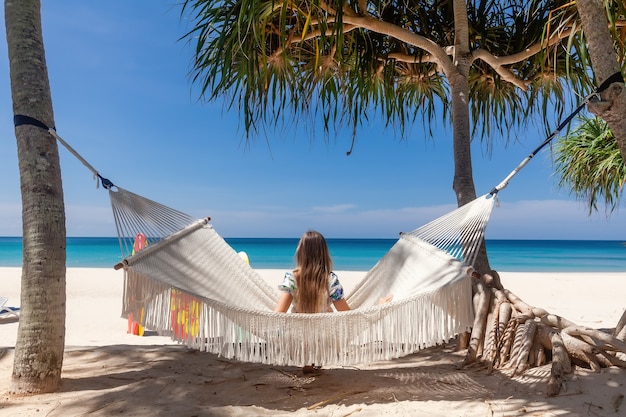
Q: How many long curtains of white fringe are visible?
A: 1